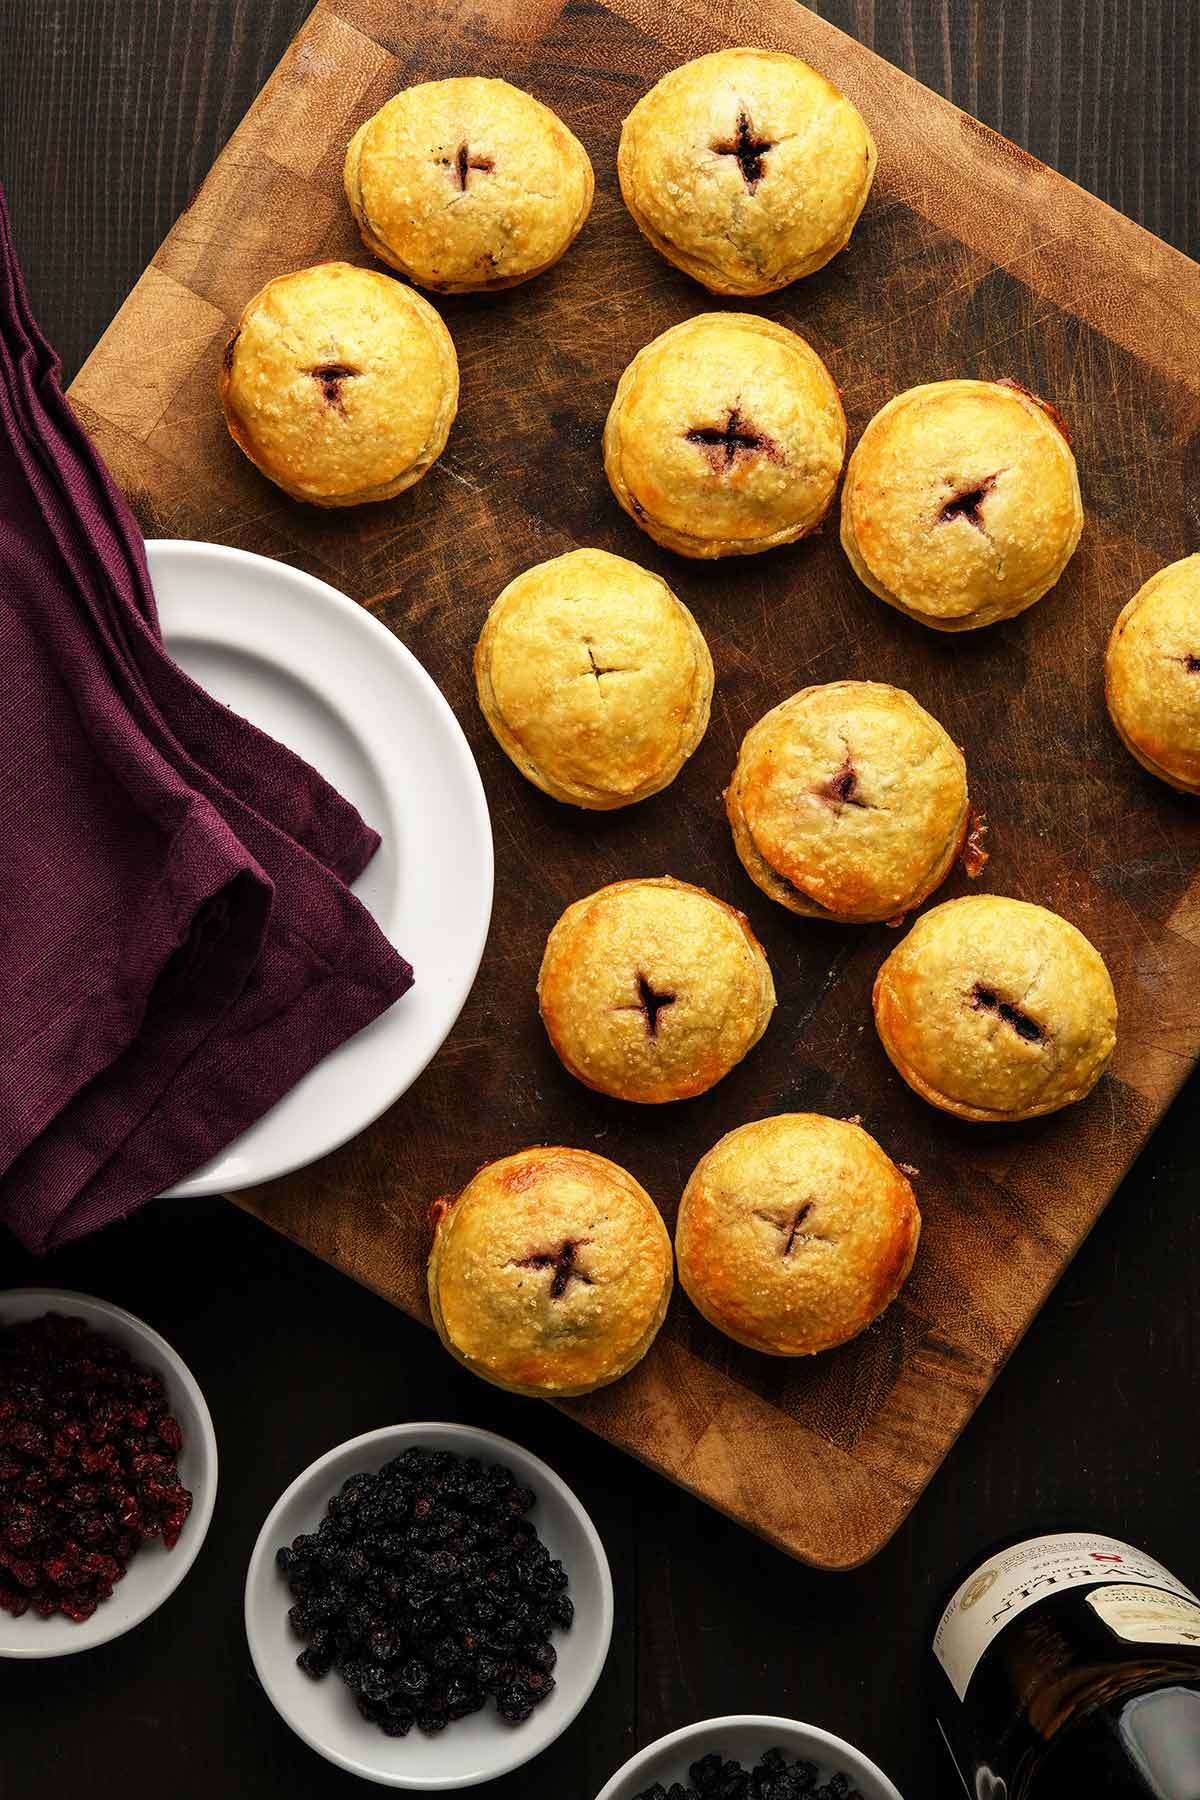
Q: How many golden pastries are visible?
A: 12